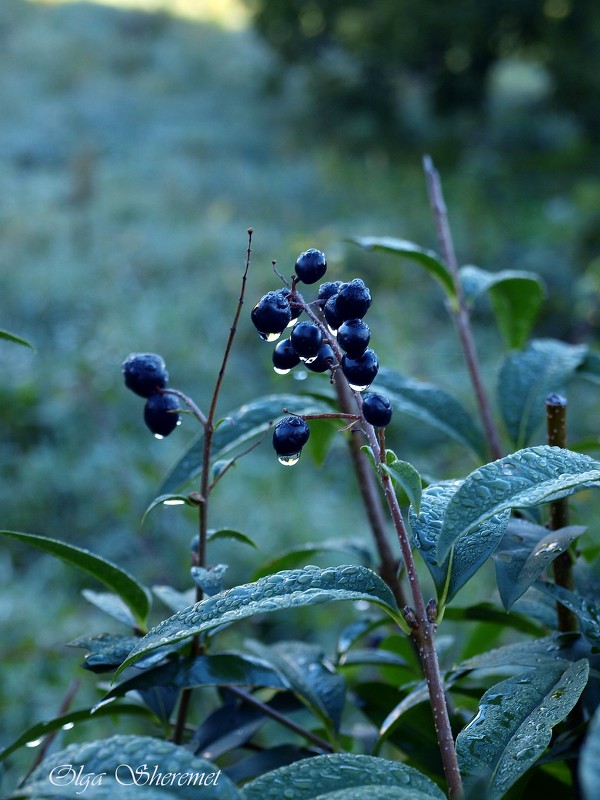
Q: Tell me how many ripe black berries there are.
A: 15